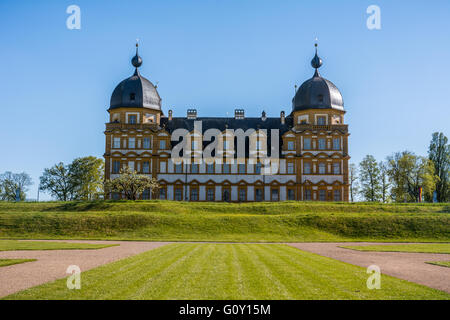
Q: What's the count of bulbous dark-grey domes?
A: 2